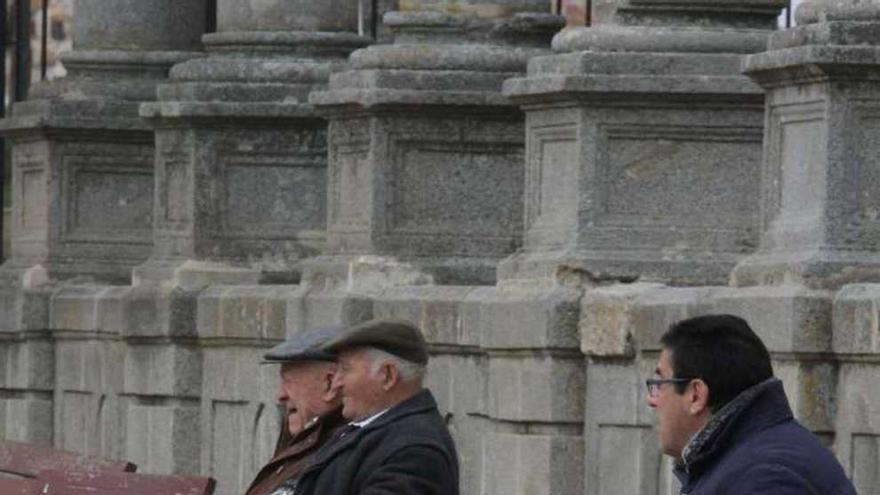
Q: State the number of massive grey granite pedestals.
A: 5